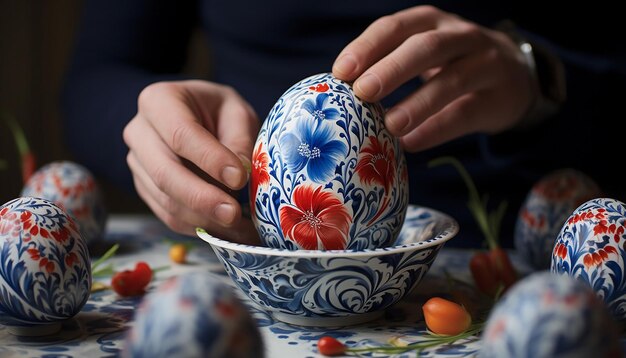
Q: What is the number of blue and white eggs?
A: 7